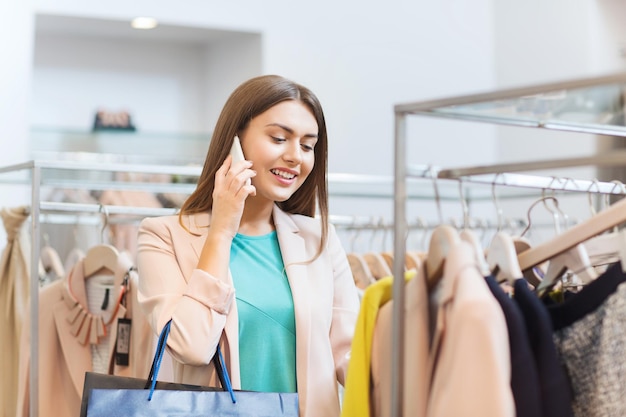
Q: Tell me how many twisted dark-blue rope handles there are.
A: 2